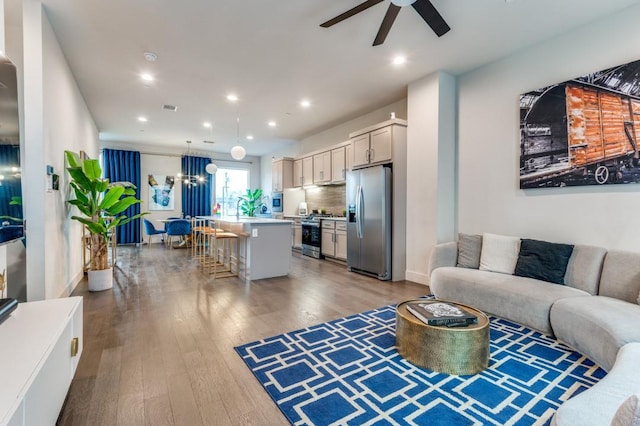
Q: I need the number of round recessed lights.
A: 8